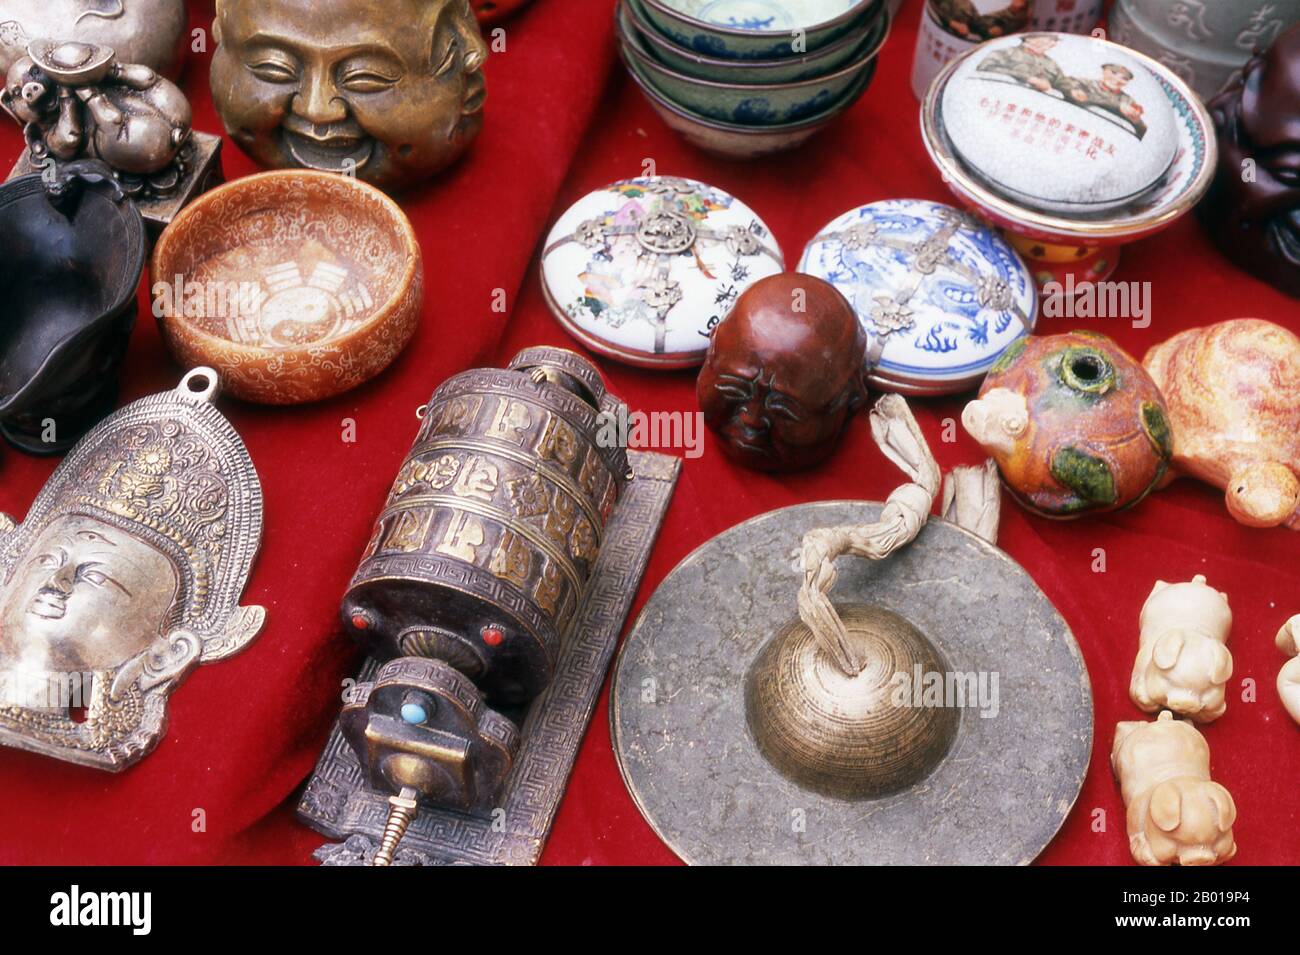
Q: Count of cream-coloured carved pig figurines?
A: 2